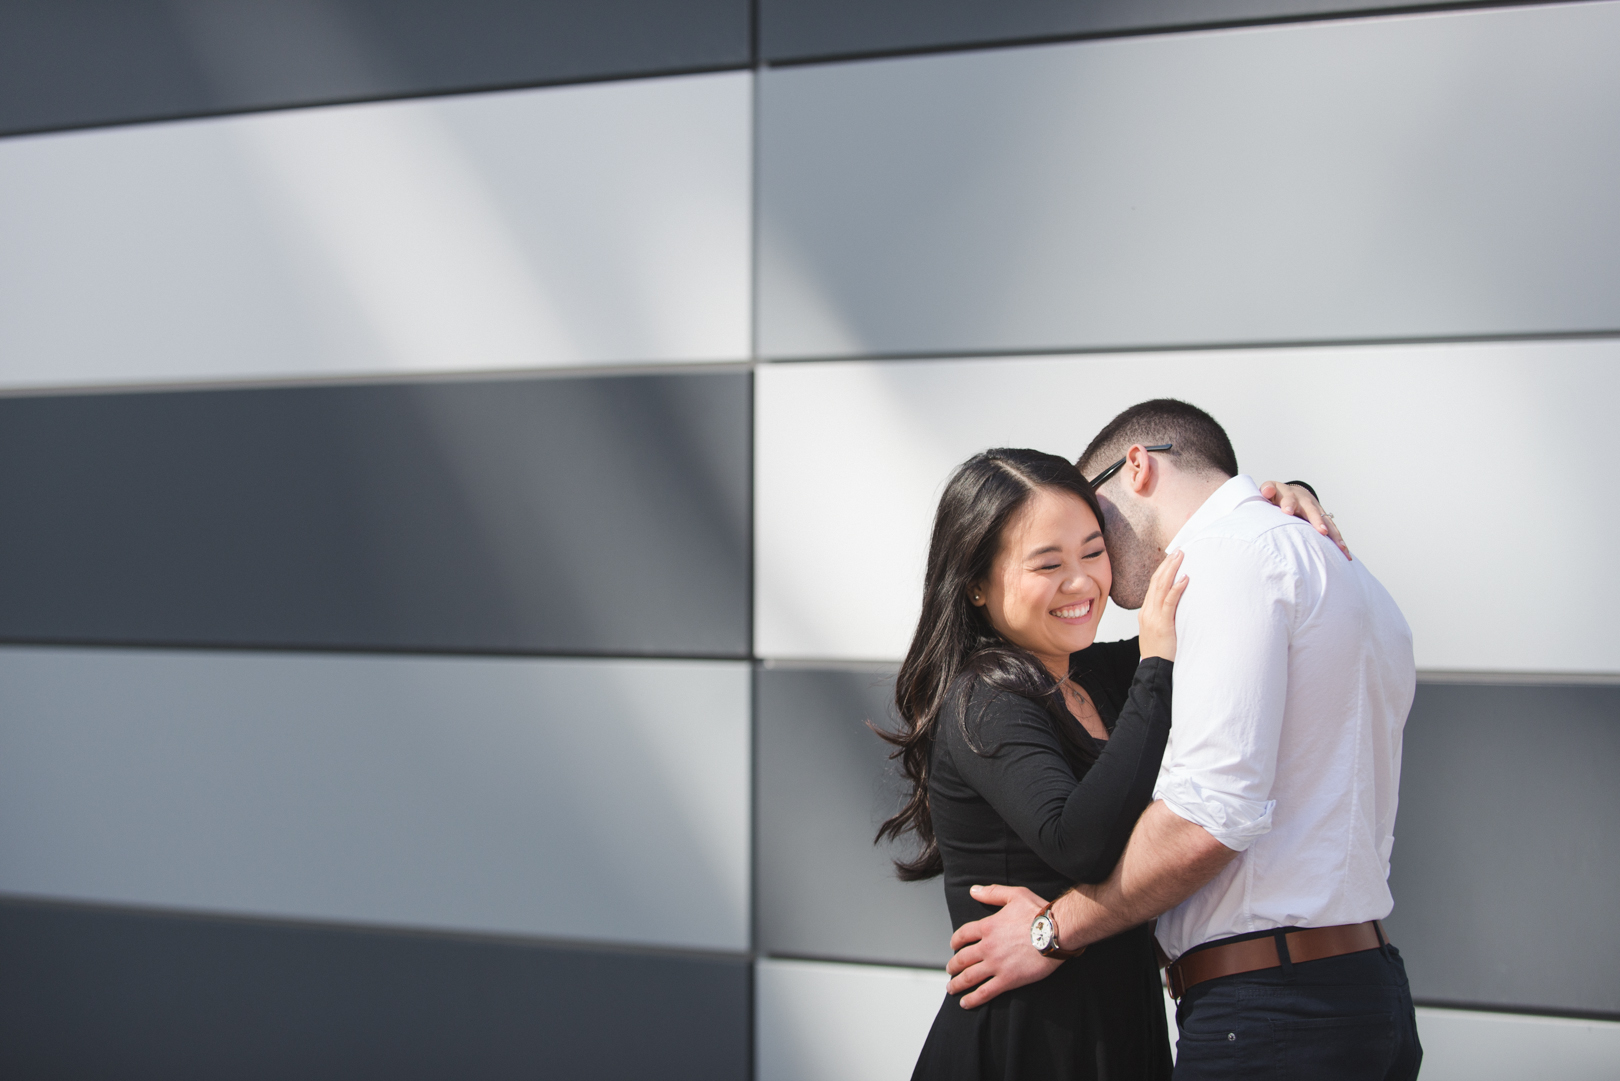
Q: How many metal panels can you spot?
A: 10